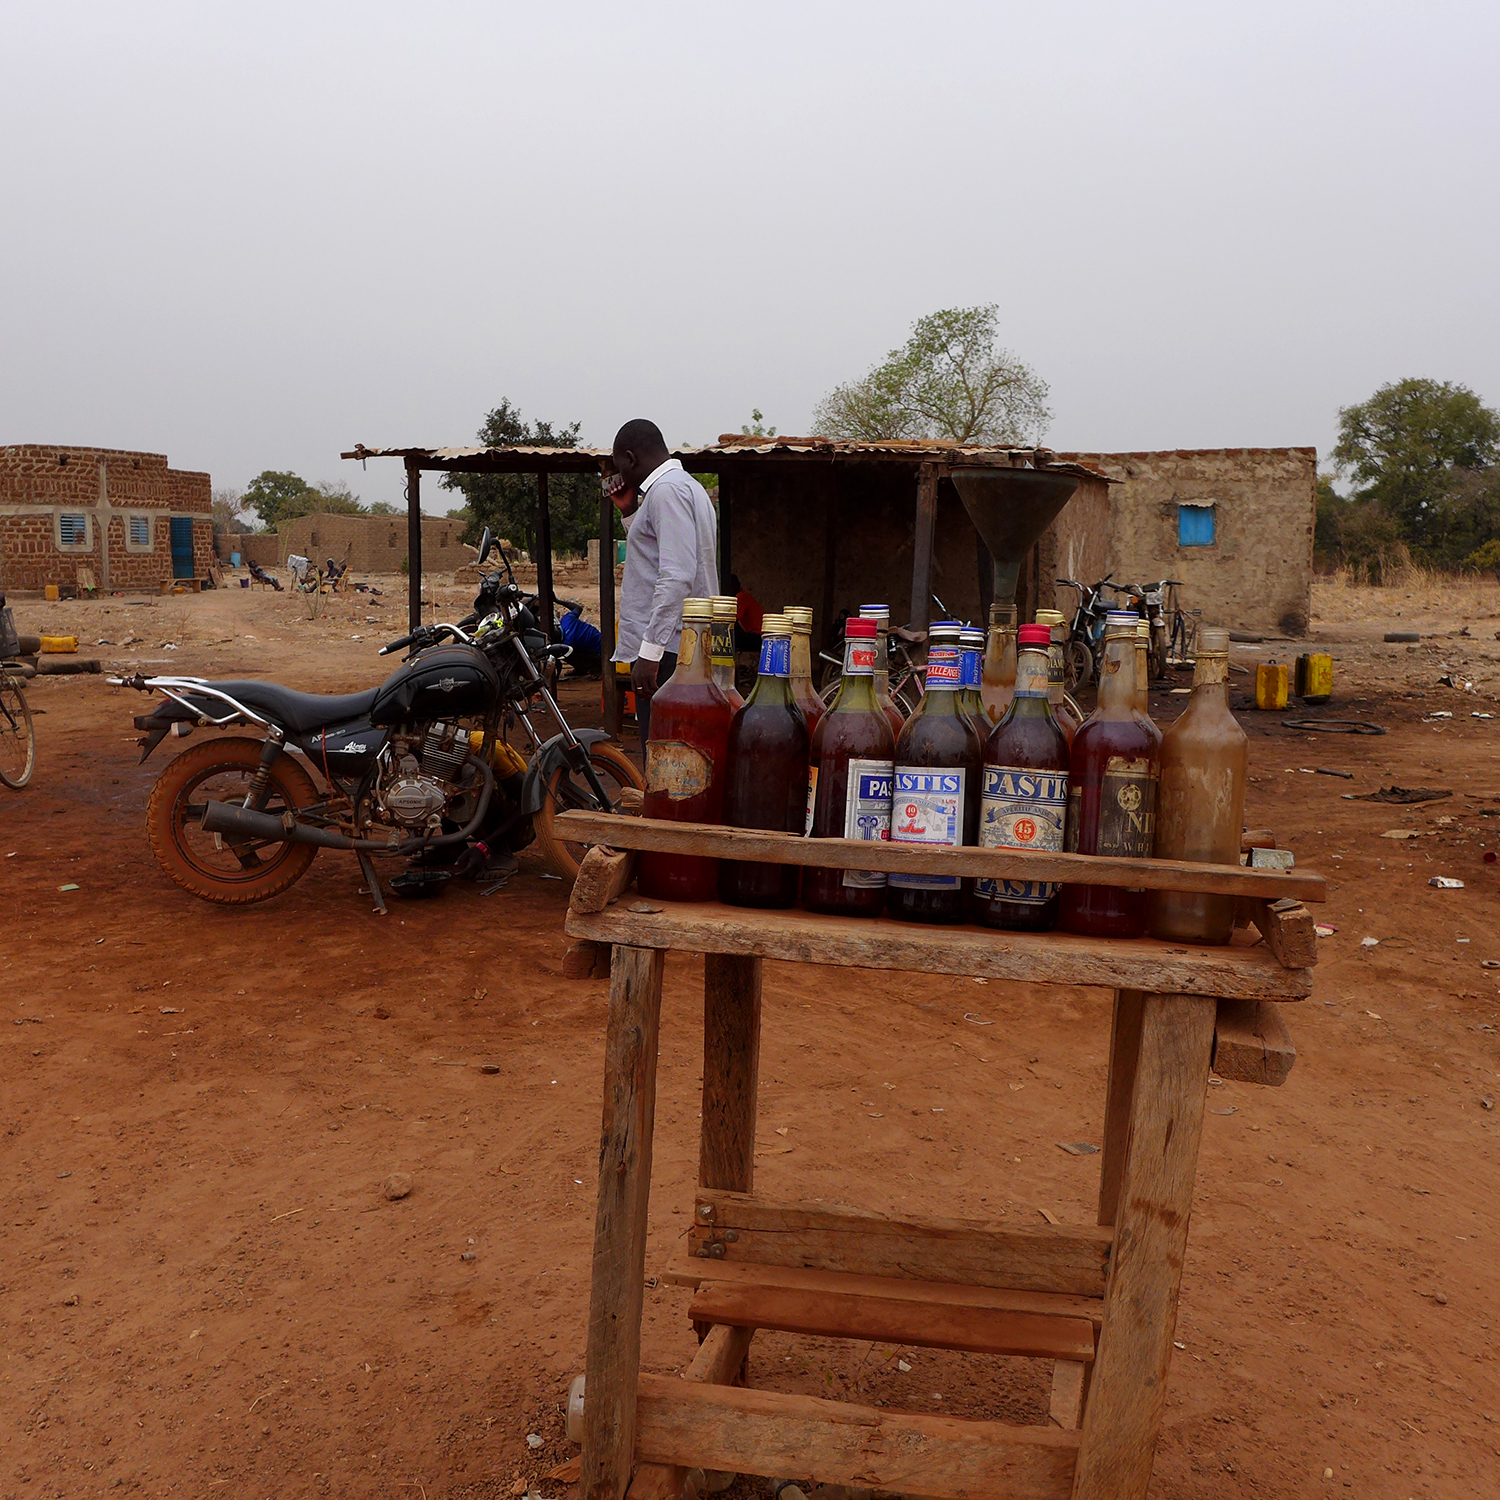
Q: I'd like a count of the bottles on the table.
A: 14